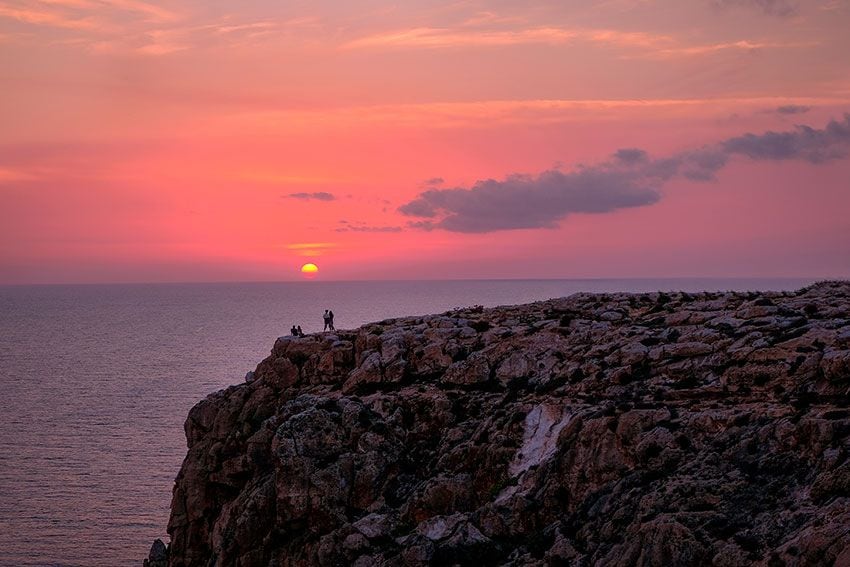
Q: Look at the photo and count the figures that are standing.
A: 2